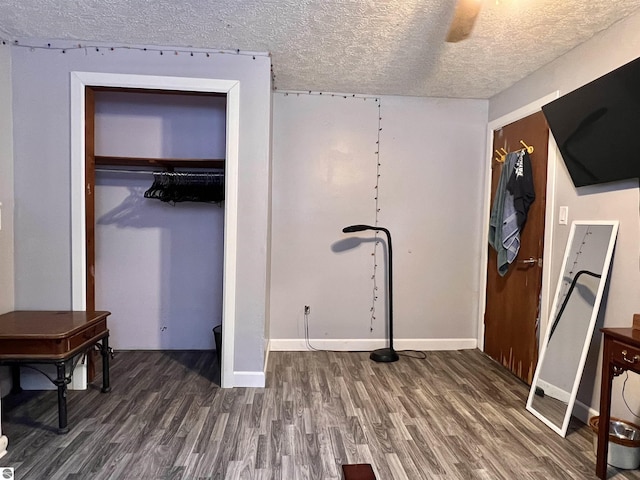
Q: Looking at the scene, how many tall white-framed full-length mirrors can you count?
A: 1